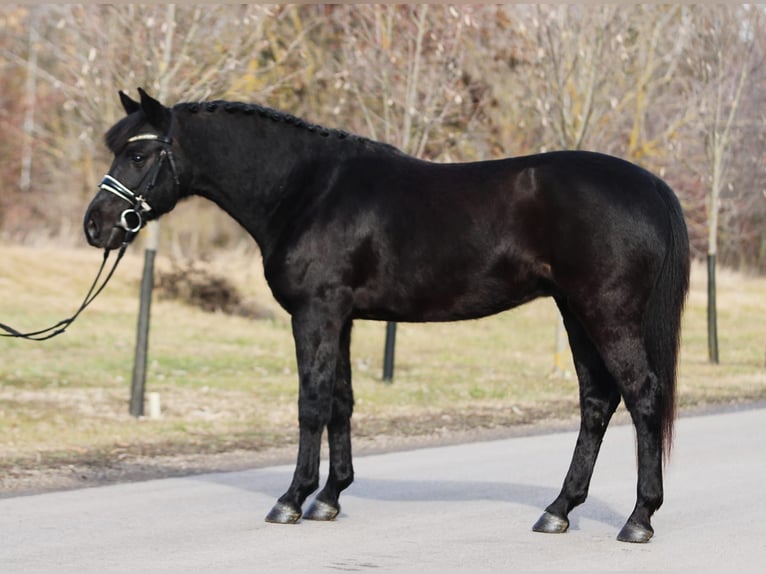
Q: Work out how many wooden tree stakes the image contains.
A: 3